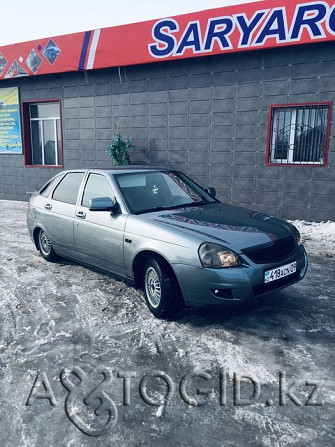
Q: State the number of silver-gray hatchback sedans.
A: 1